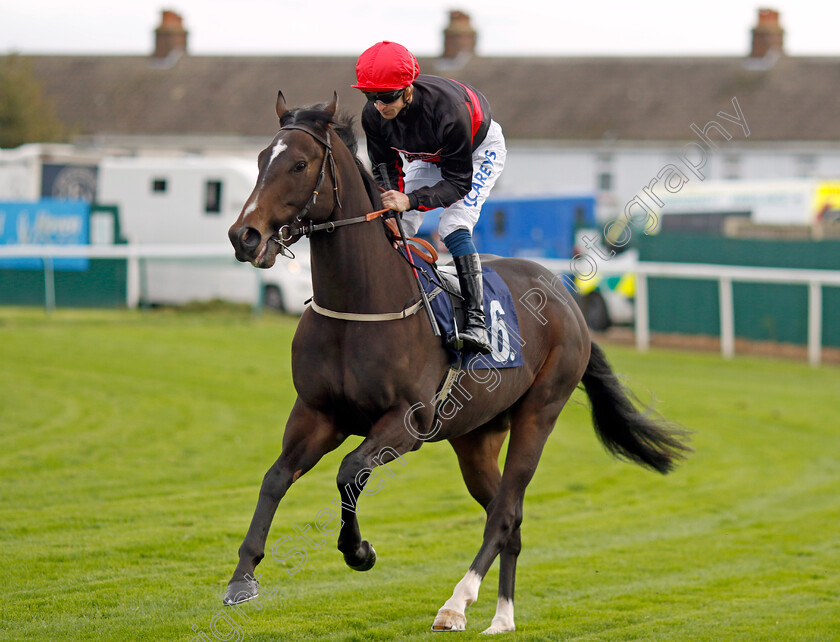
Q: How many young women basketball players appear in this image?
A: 0